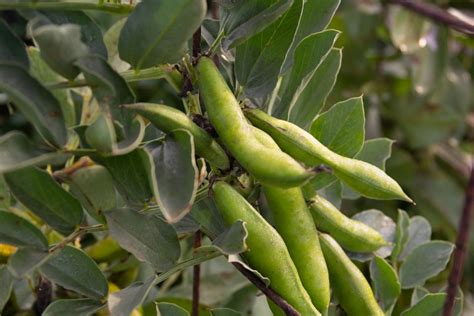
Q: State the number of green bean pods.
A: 7